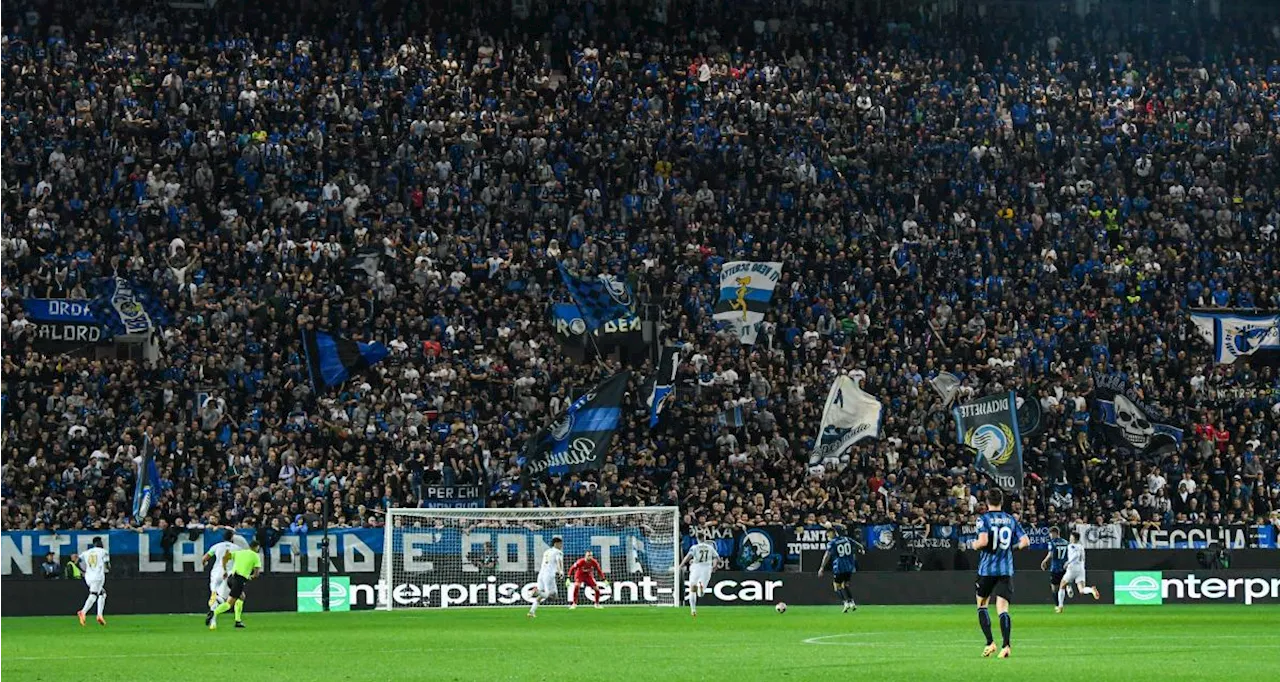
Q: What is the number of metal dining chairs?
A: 0